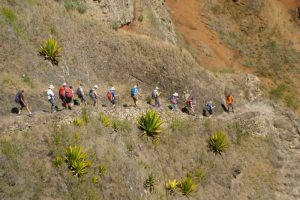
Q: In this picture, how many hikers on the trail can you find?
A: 13